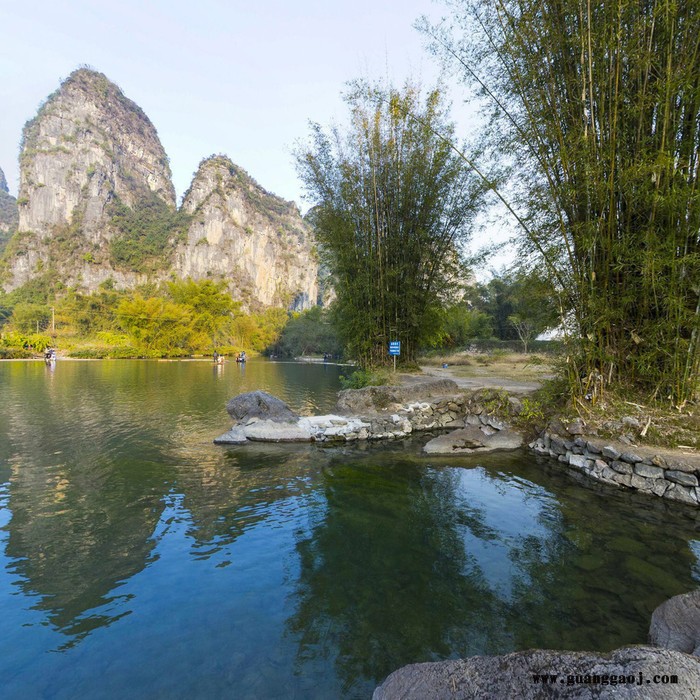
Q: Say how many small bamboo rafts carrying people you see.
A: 3